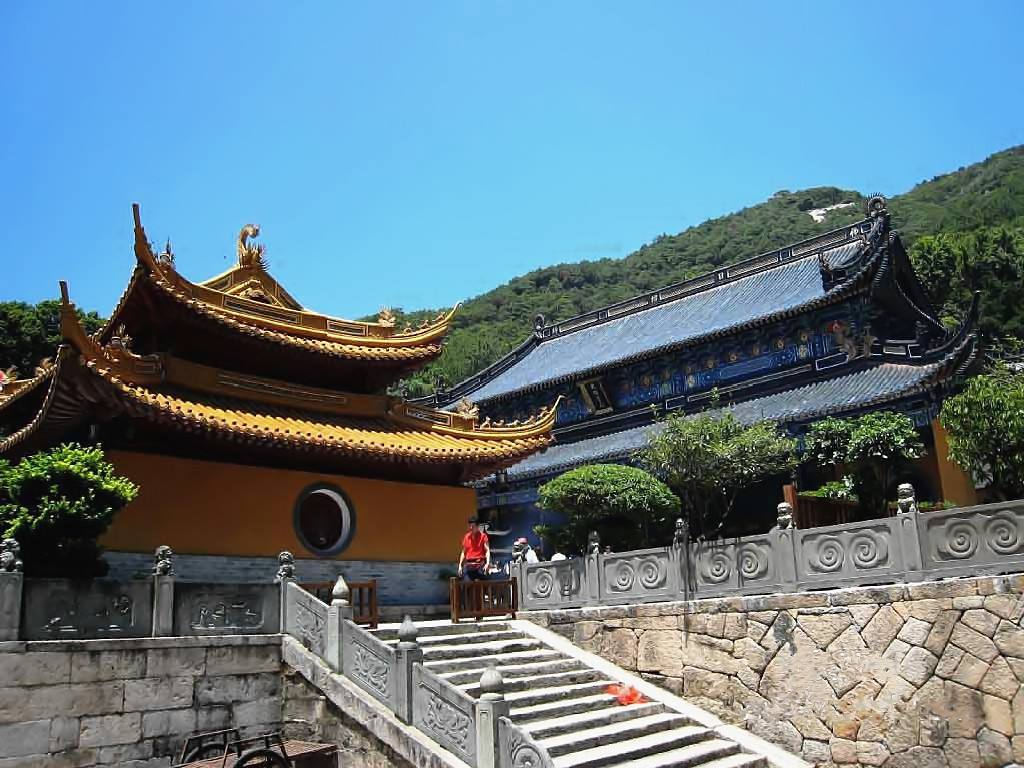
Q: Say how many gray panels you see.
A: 11